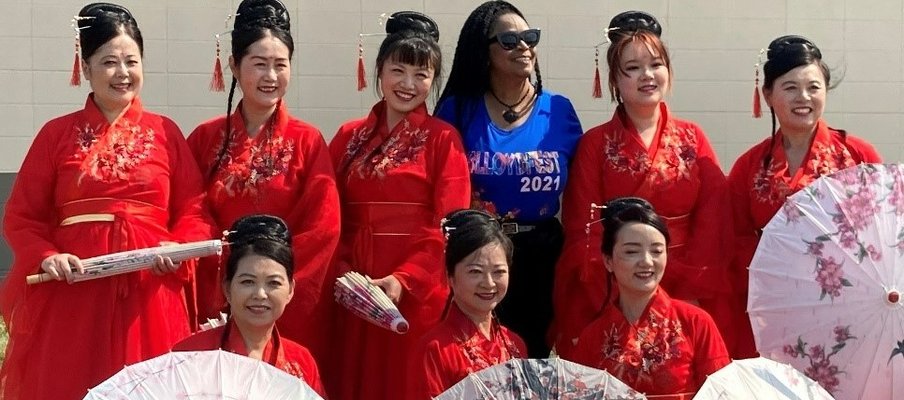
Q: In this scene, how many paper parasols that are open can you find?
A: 4